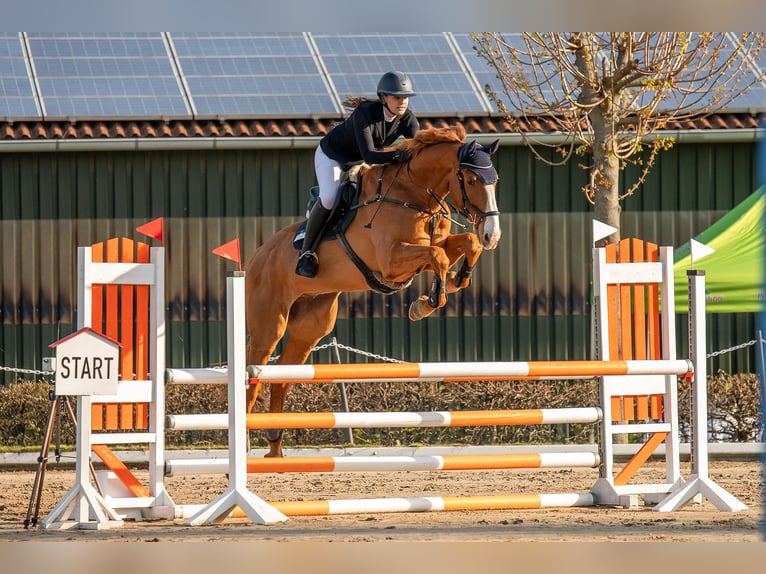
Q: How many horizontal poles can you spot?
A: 5